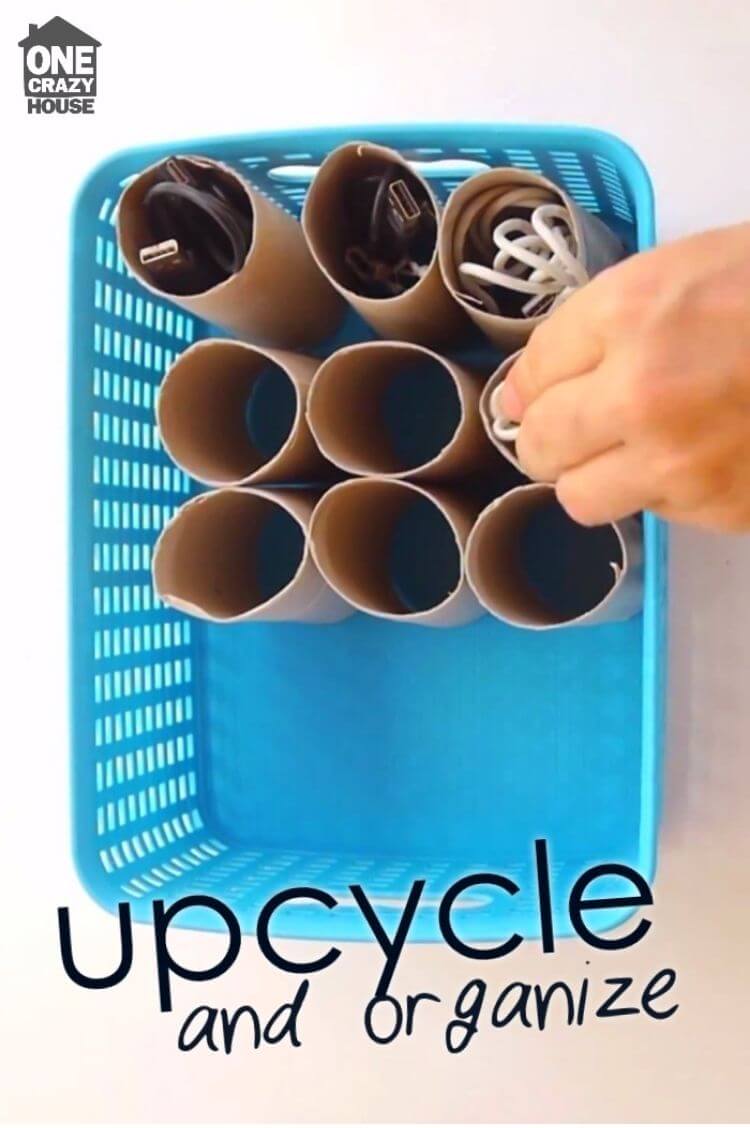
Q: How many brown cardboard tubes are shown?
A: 9